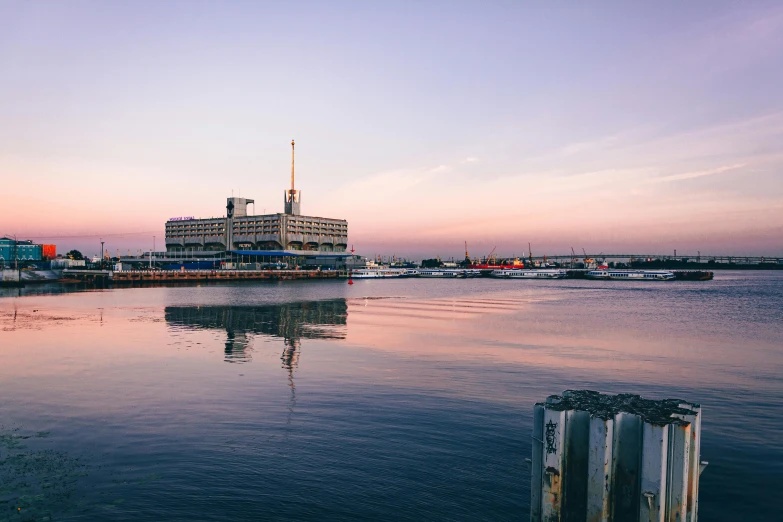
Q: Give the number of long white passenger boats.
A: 4